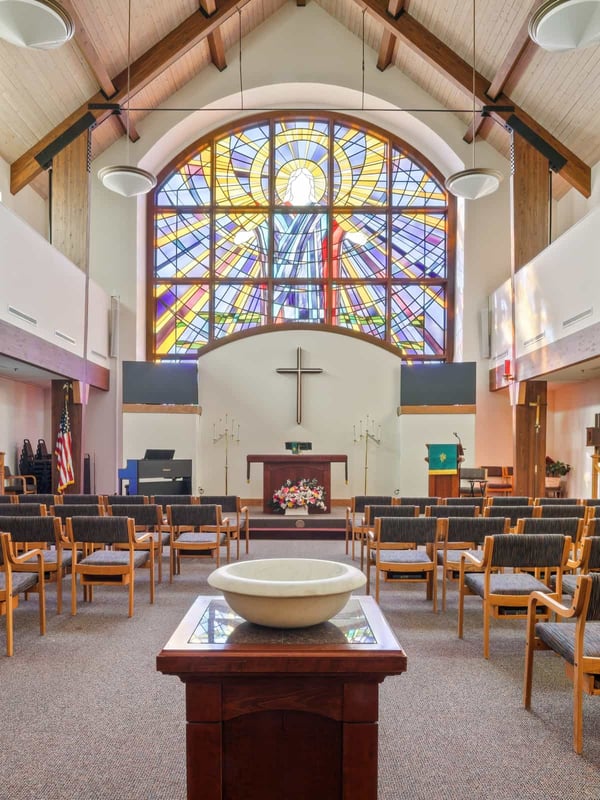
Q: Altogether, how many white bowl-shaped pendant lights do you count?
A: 4